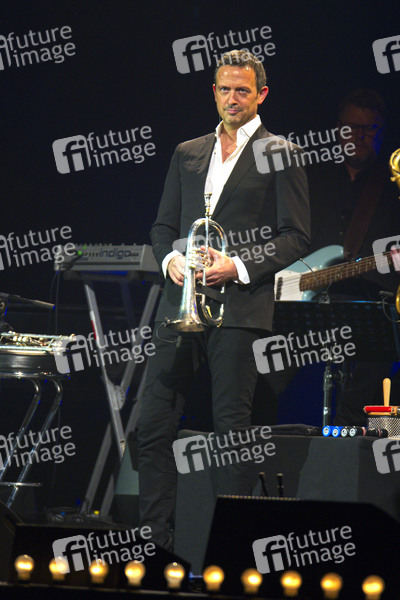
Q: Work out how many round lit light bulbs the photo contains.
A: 10